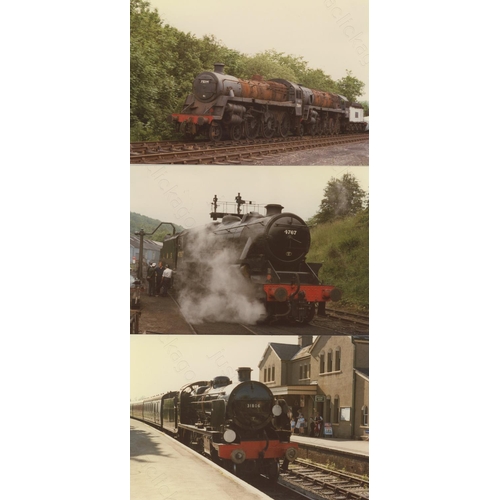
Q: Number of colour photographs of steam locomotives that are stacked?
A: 3